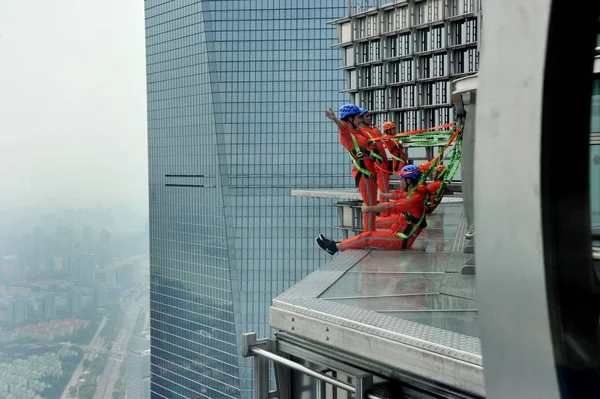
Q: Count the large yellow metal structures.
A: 0